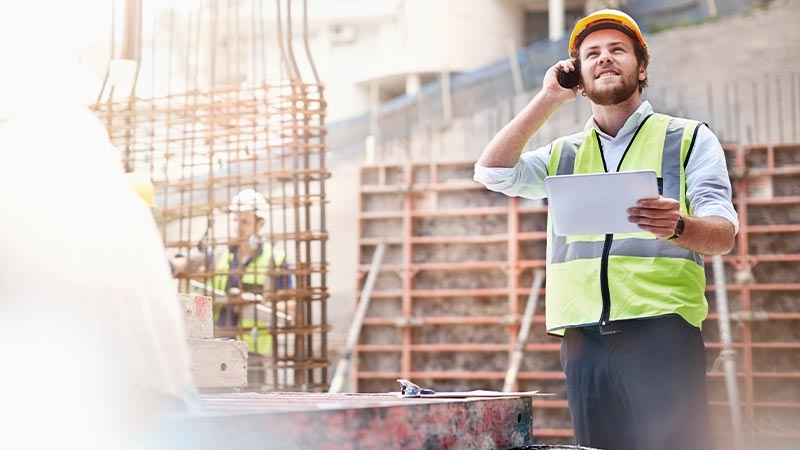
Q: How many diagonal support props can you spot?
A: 3